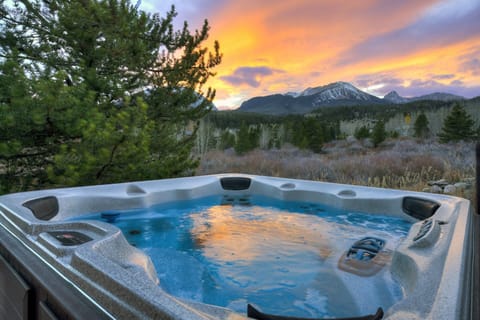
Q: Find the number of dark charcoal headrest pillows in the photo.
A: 4